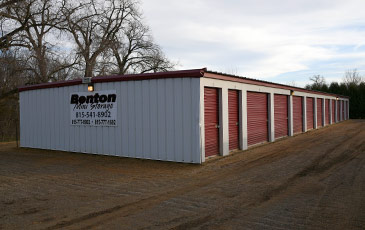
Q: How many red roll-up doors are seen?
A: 12